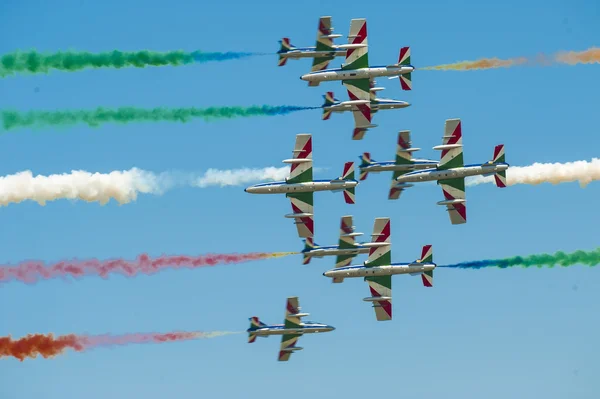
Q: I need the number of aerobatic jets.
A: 9